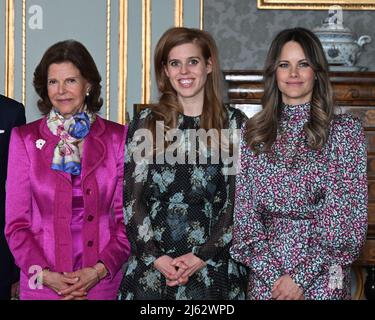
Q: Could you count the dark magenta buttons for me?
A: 3